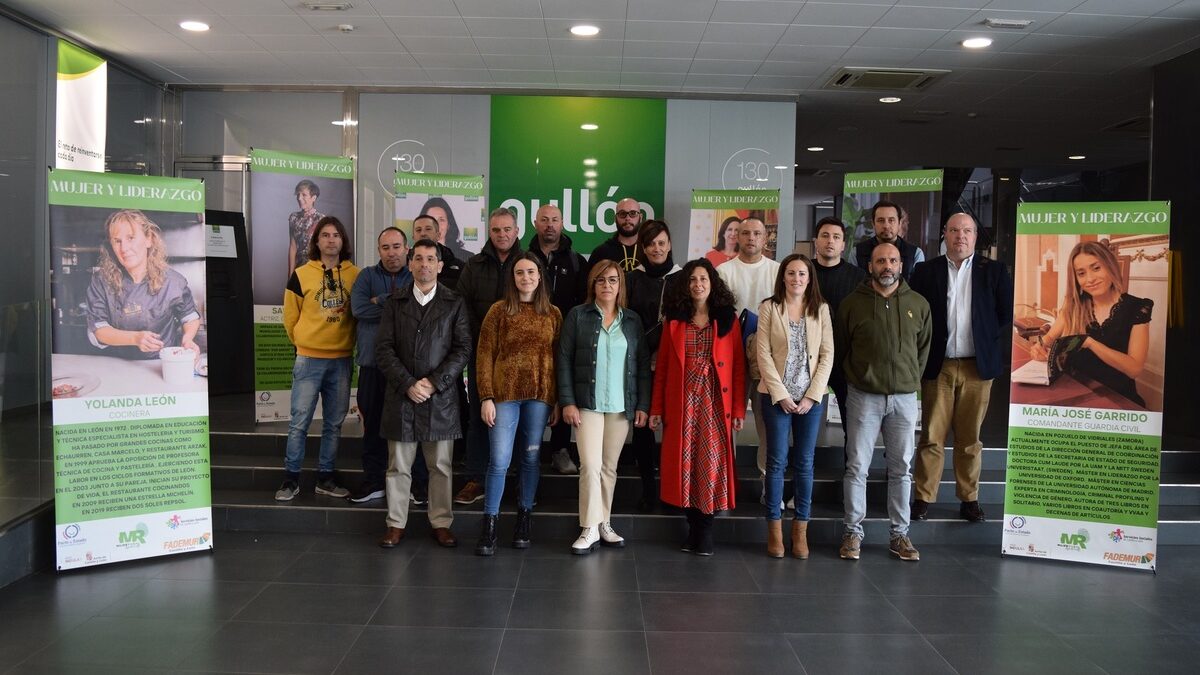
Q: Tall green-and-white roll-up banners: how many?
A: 6